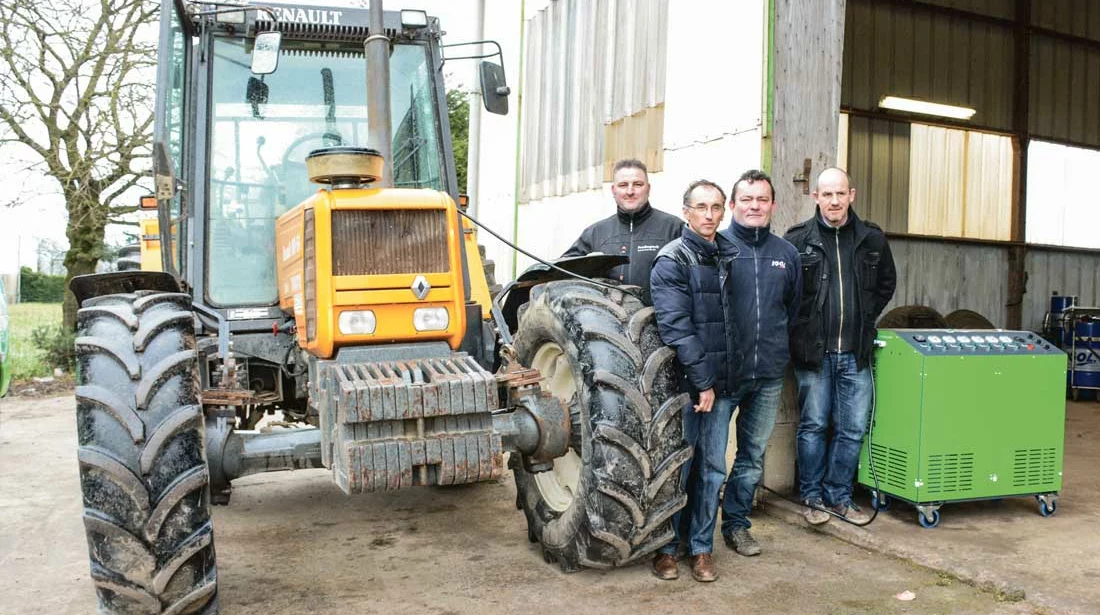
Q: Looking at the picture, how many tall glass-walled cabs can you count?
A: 1